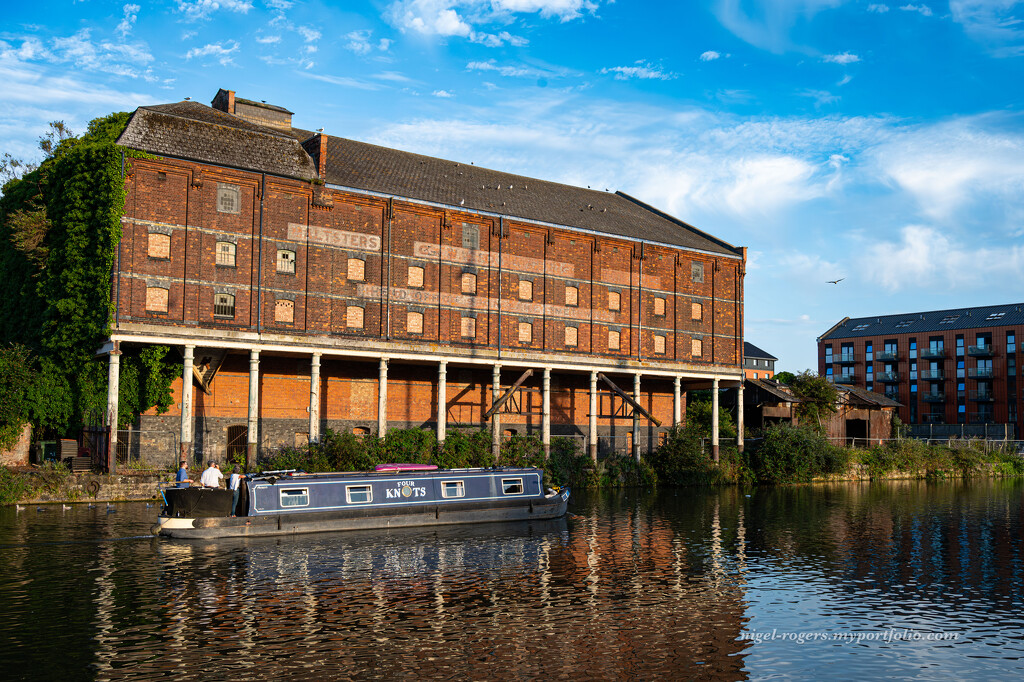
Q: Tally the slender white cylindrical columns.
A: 13